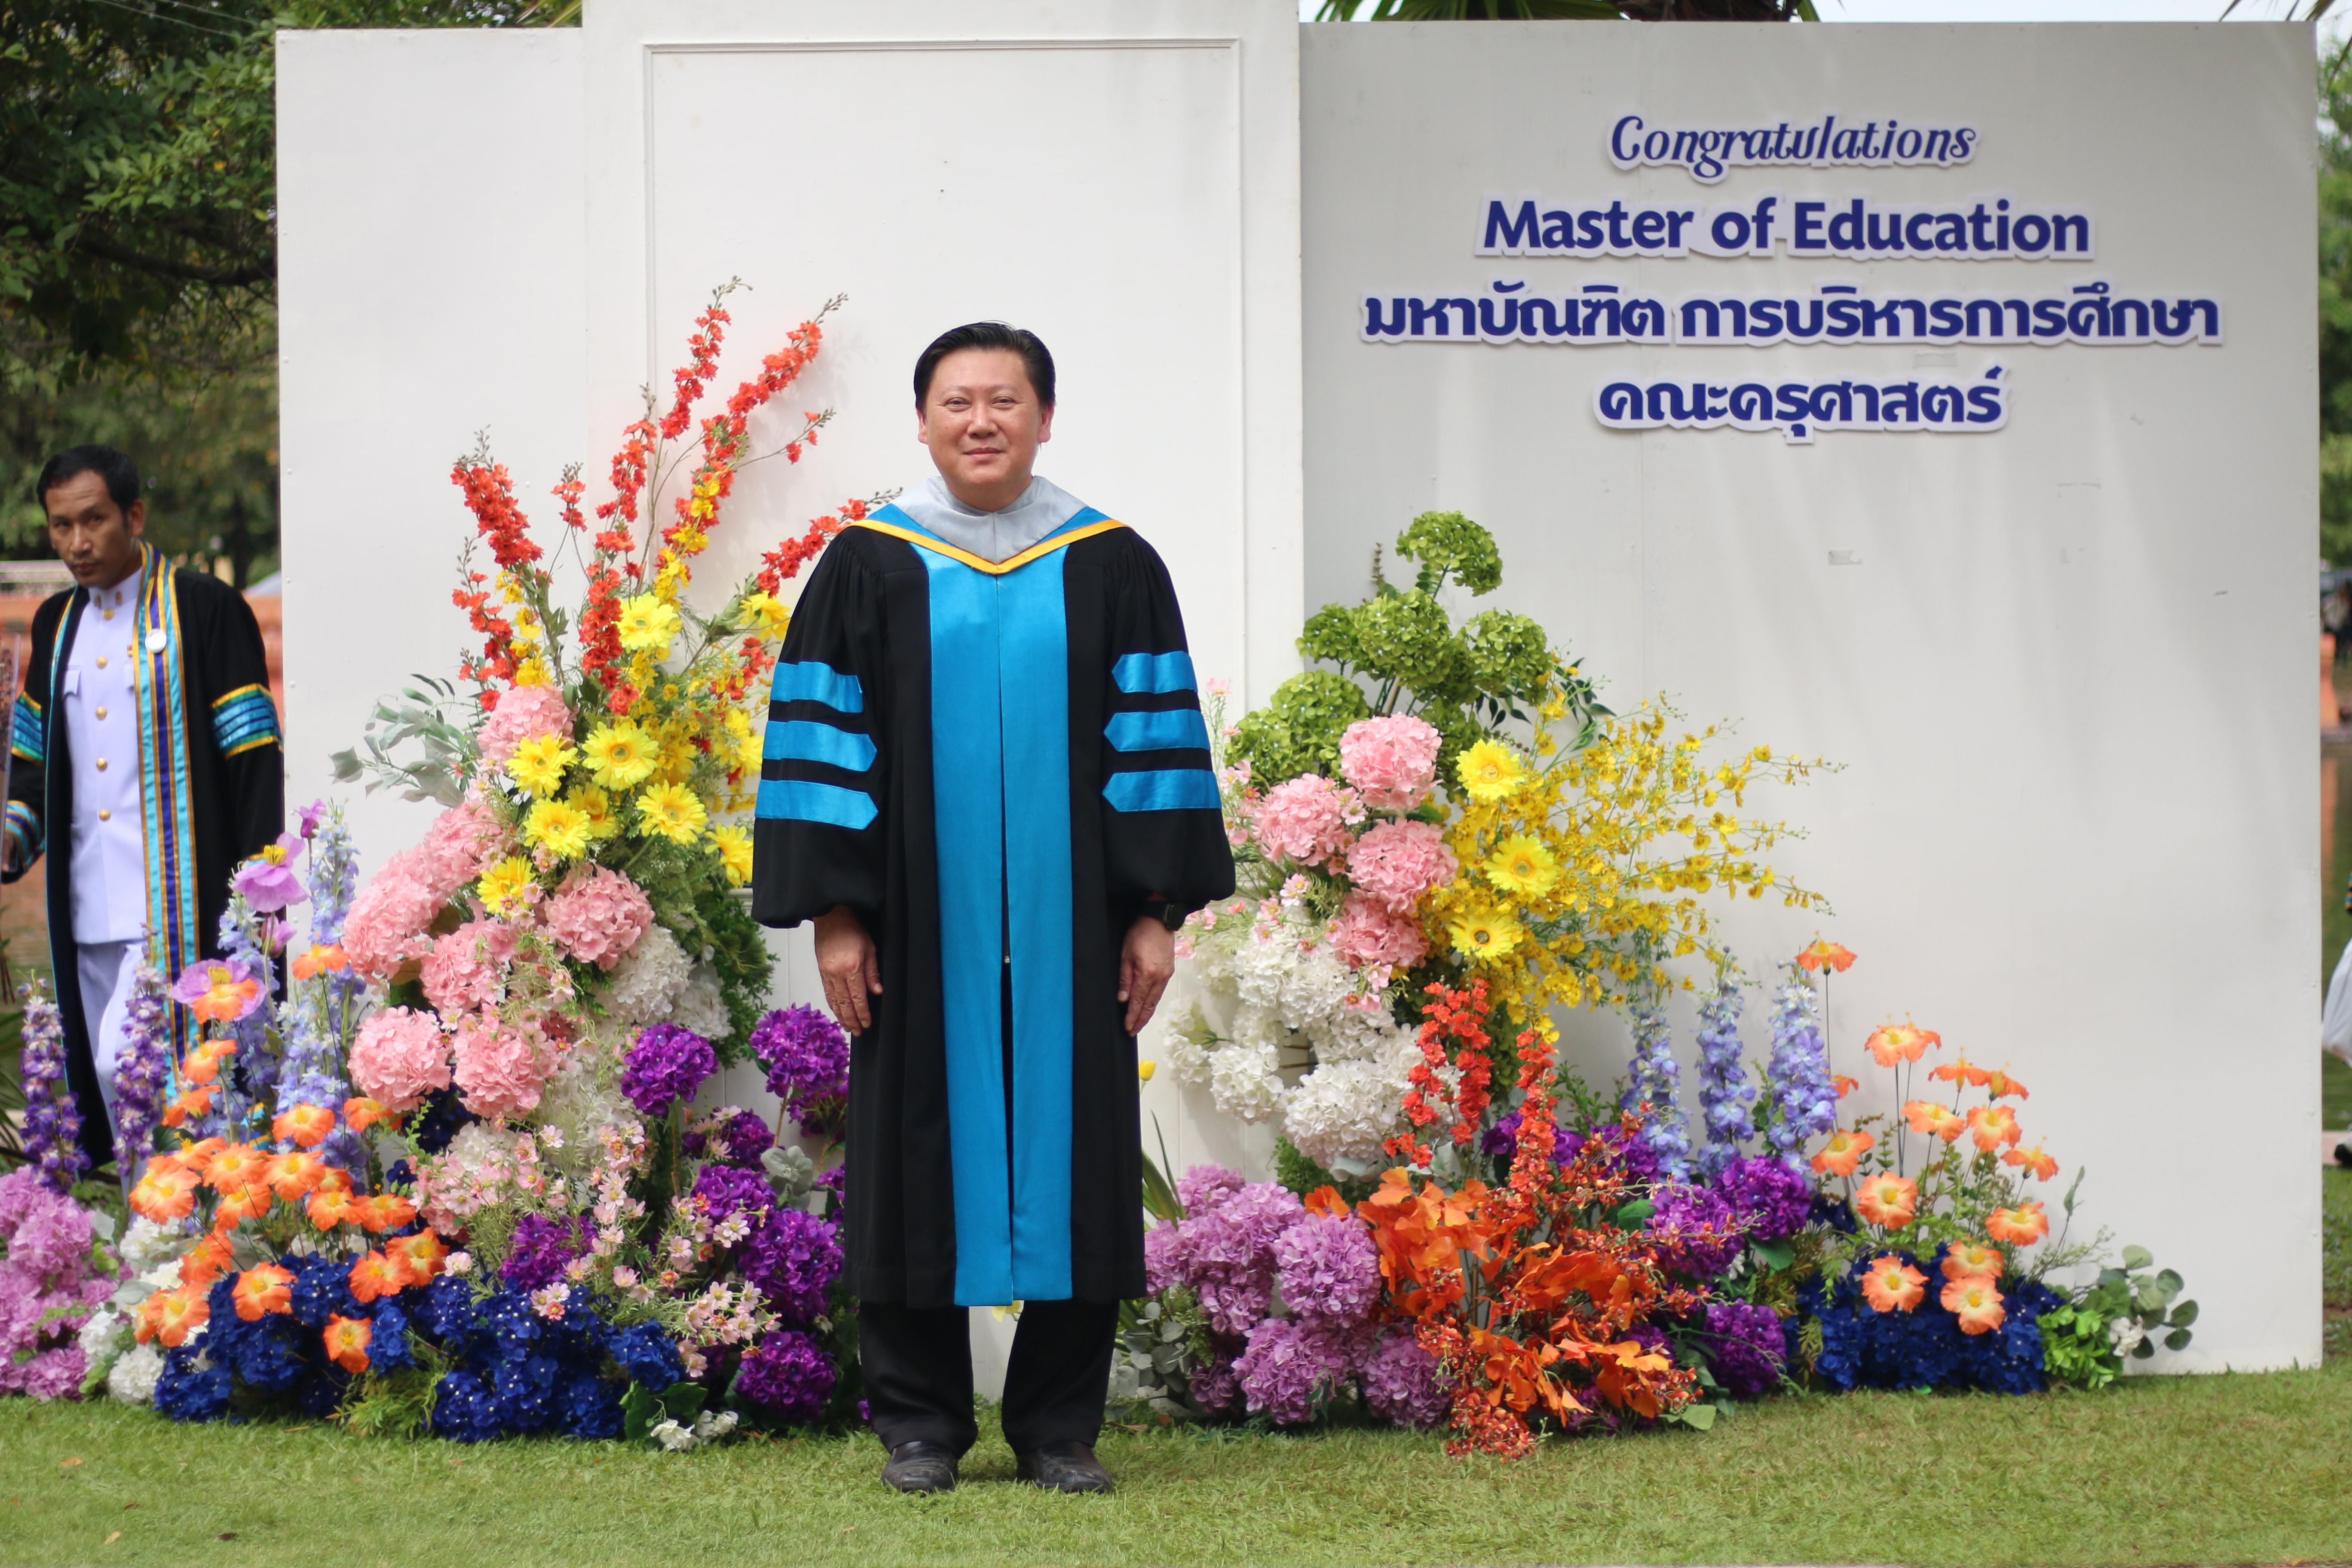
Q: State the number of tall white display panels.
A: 3